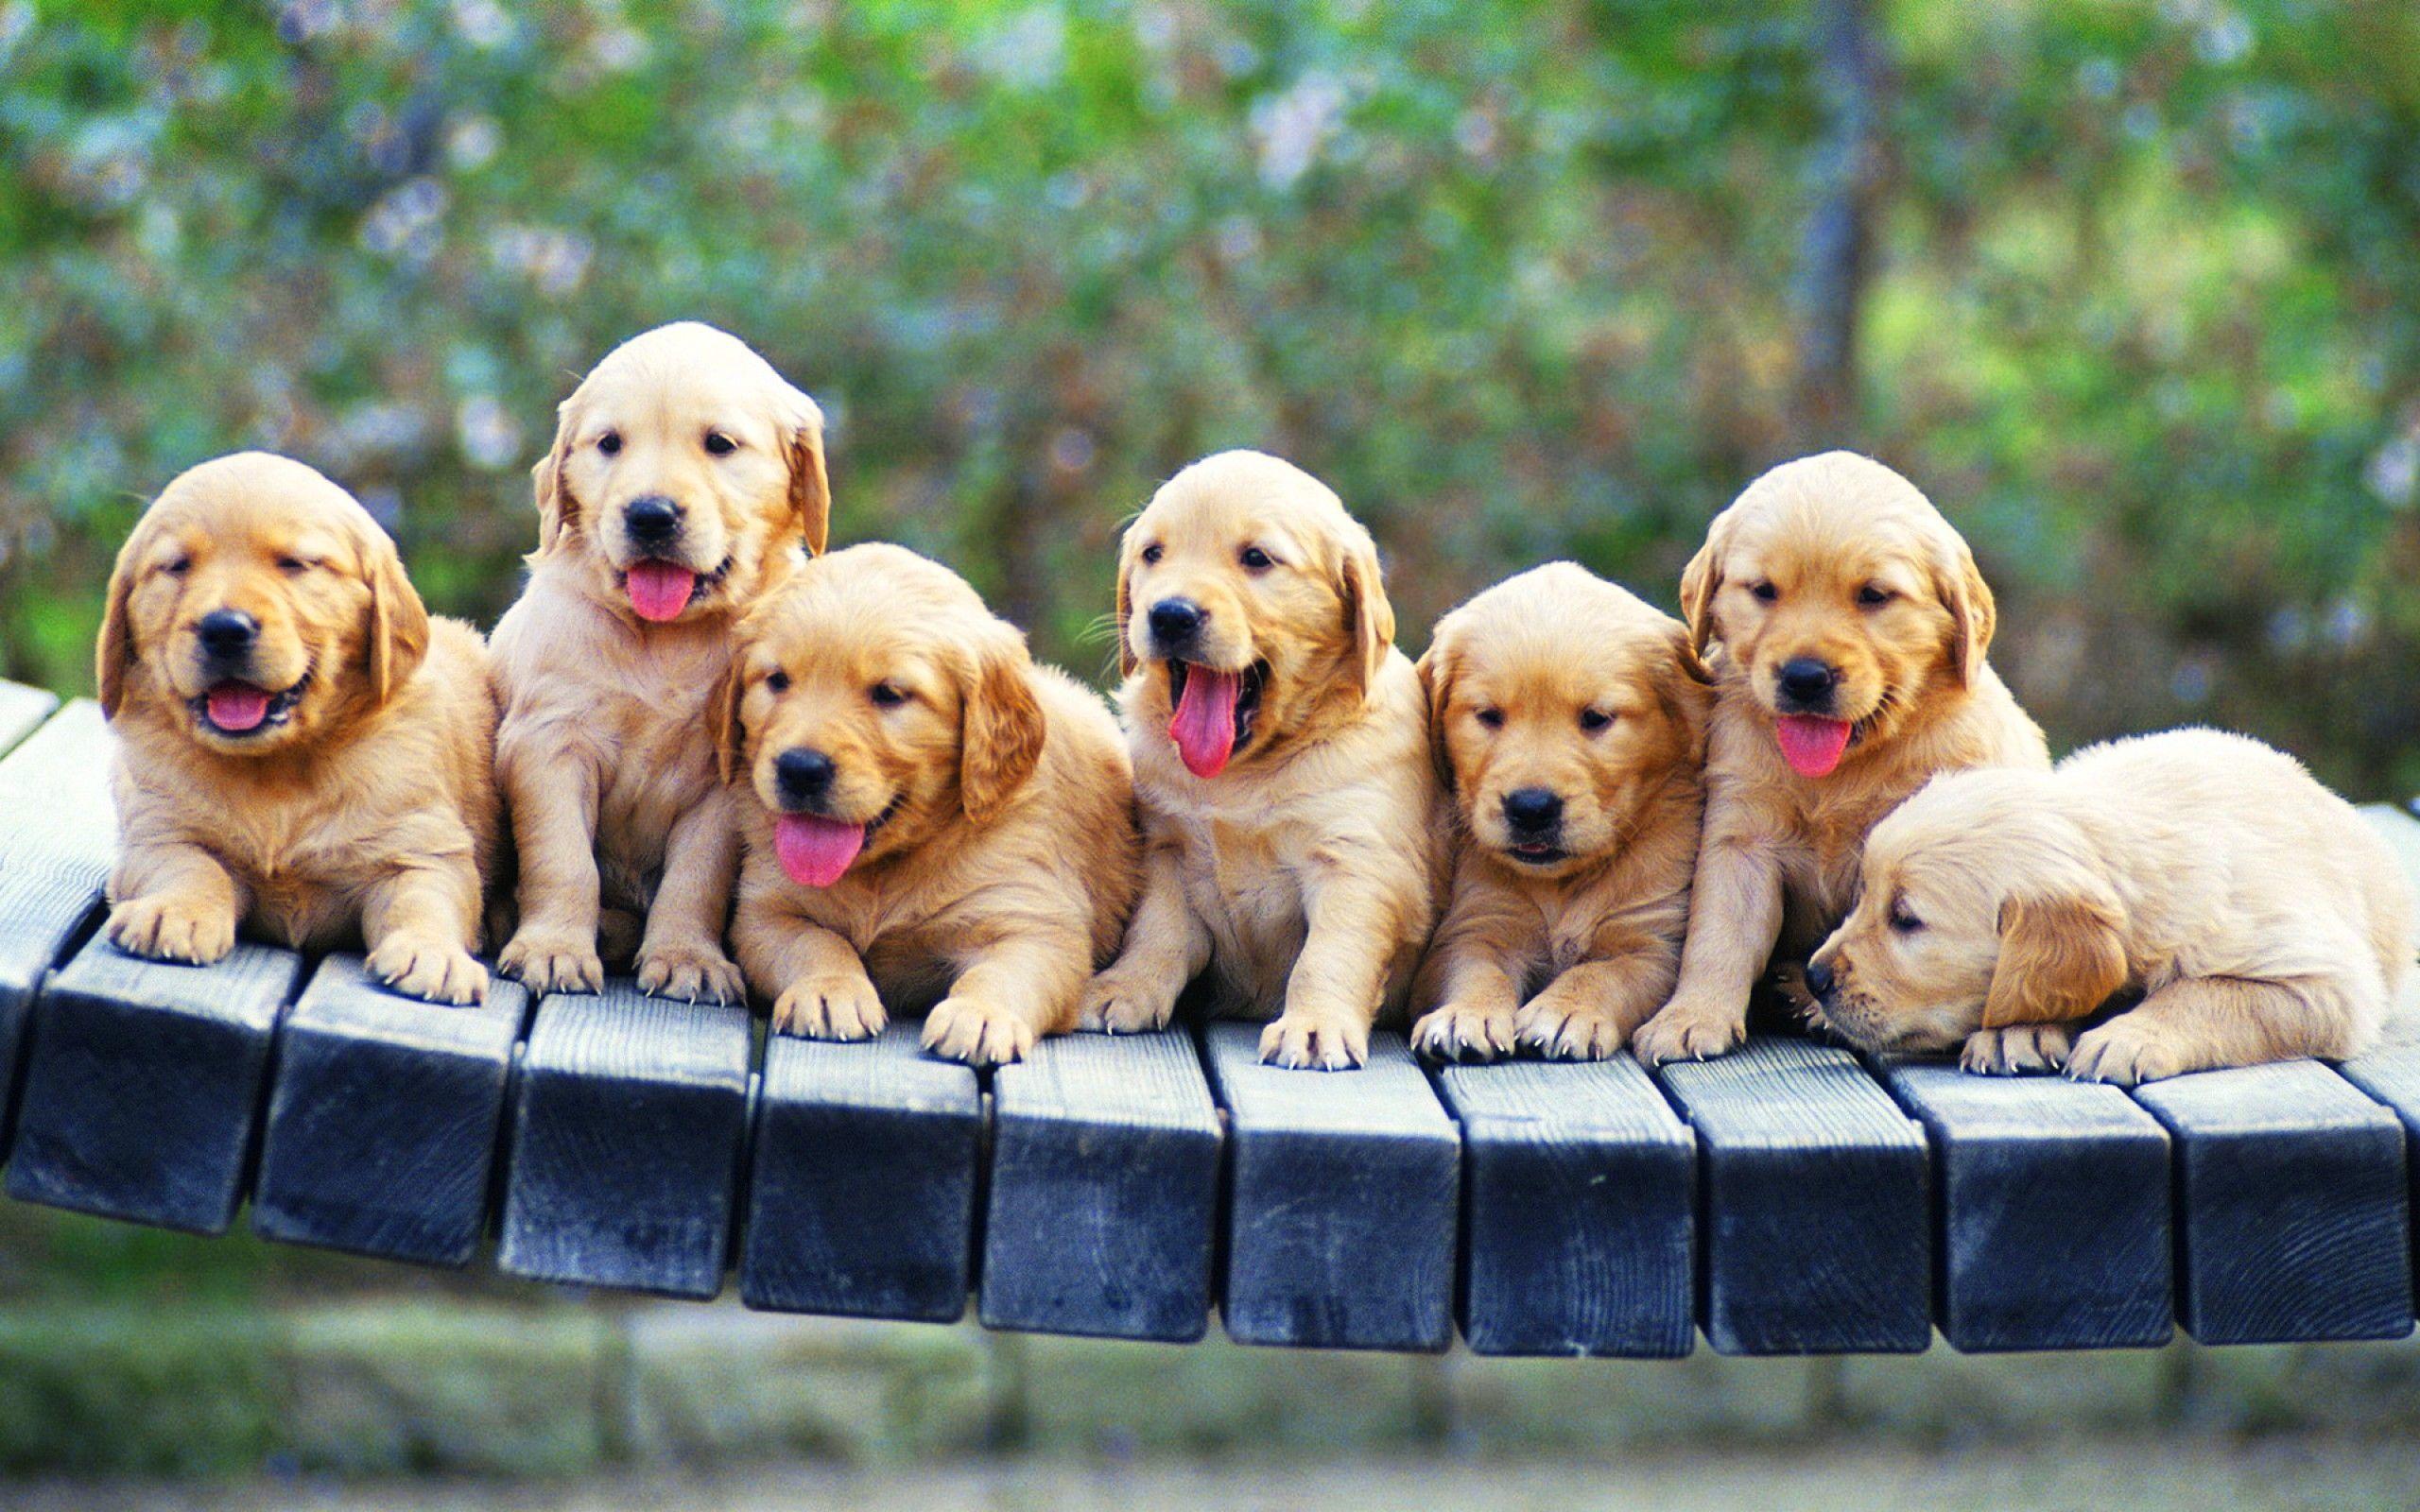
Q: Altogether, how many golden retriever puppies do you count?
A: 7